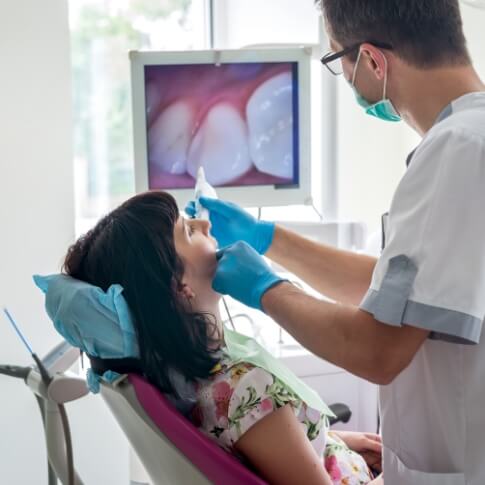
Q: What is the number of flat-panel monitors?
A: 1